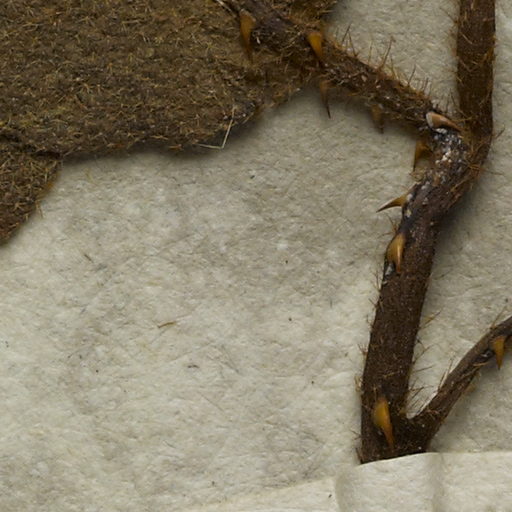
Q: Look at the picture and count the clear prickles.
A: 10